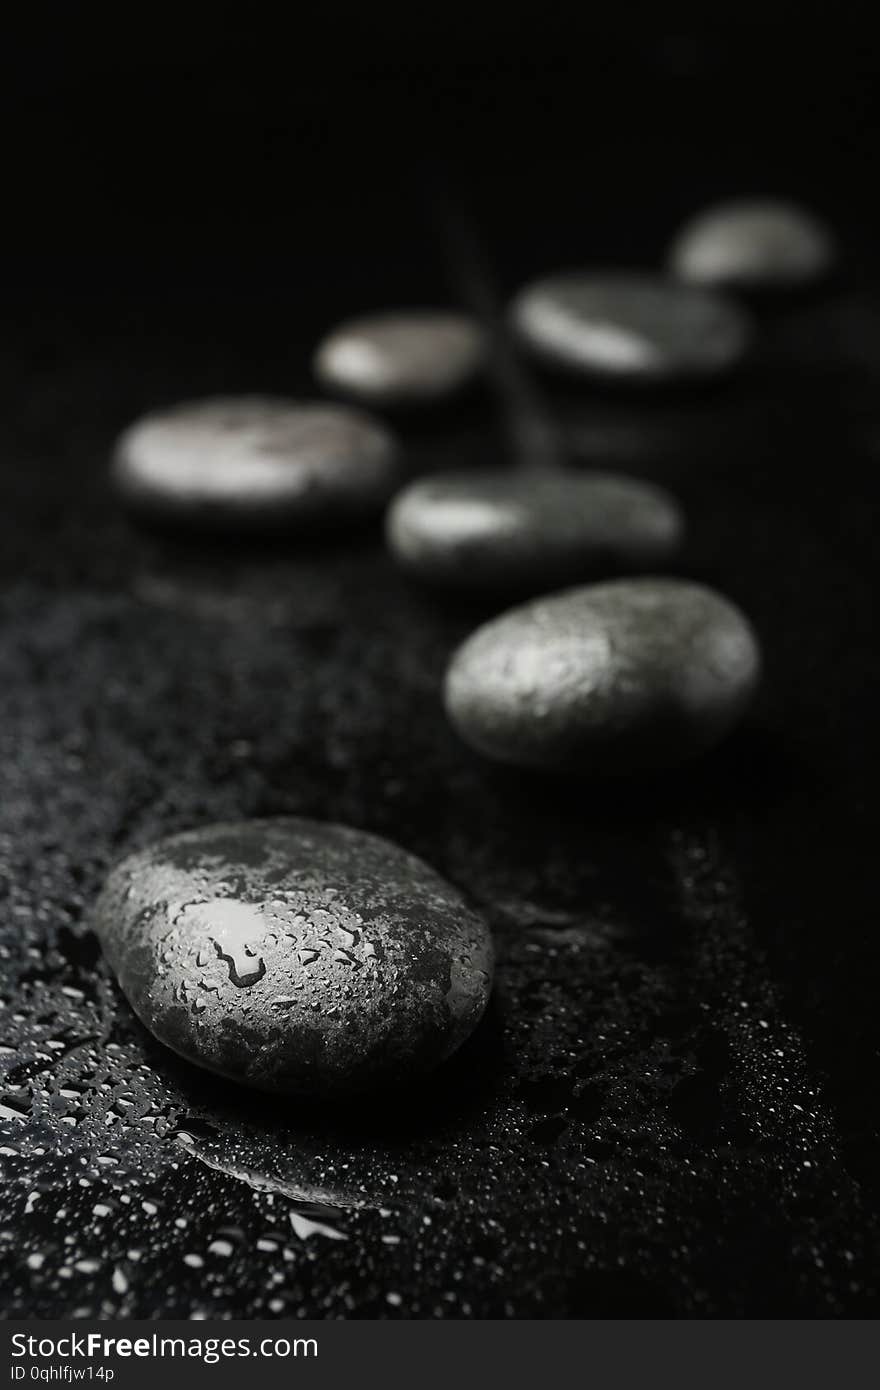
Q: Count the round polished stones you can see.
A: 7